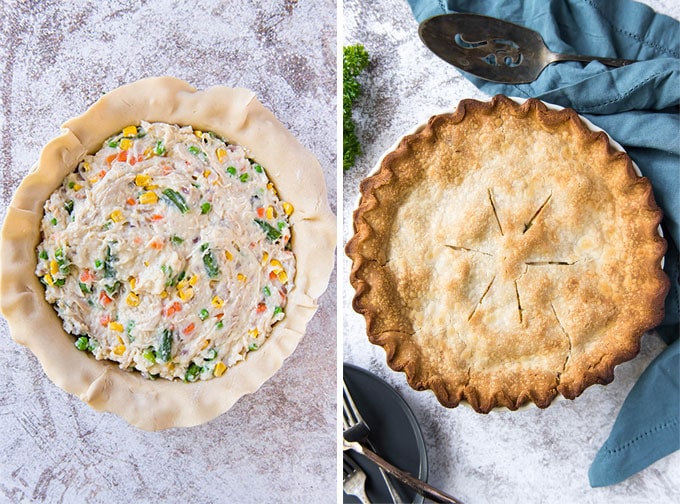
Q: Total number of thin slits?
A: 6